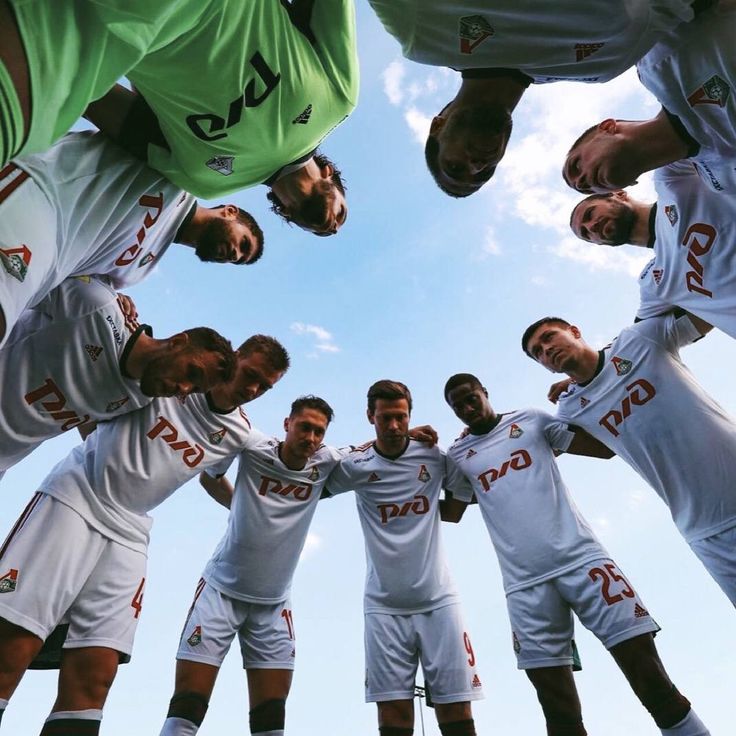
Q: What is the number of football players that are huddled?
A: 11